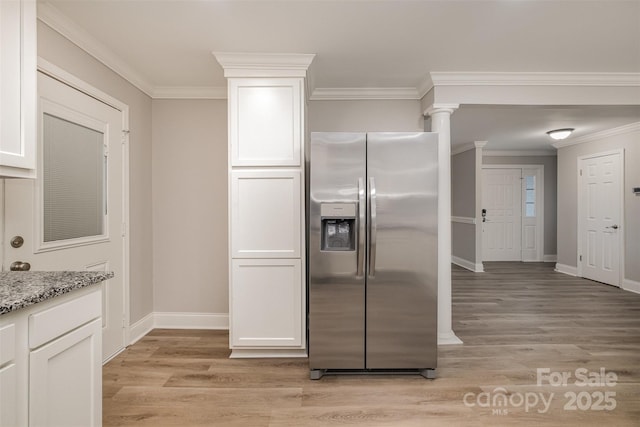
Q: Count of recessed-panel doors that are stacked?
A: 3